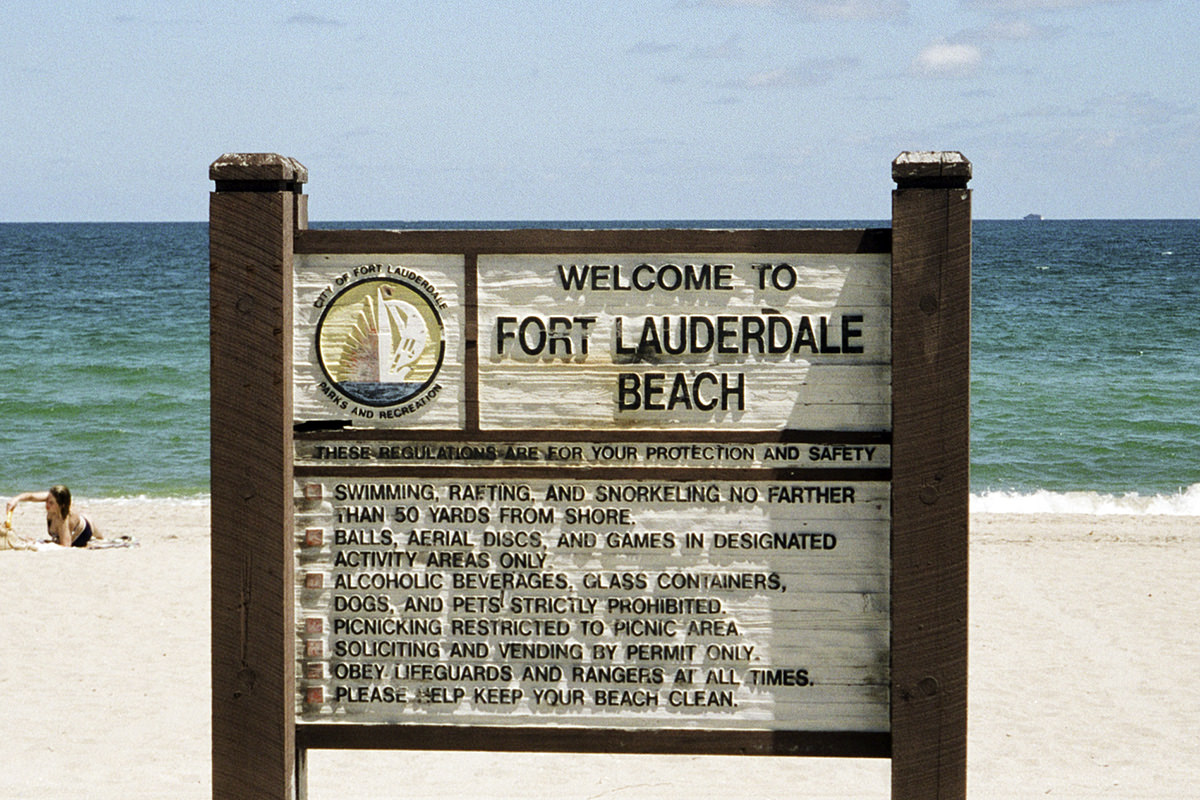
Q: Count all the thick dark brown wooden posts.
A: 2